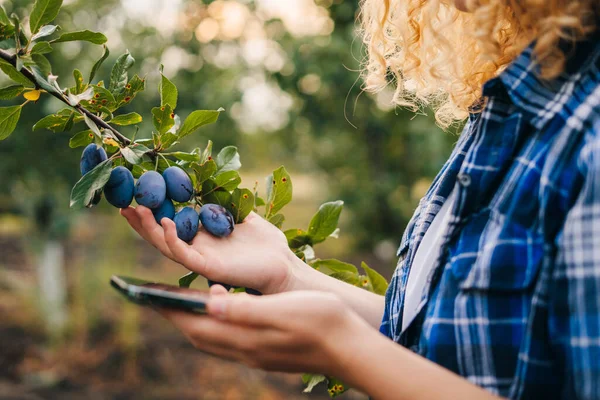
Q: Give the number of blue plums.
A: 7